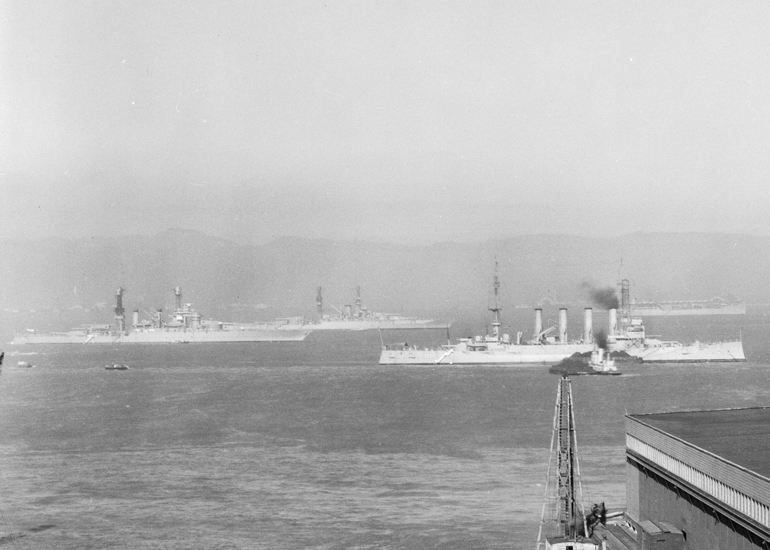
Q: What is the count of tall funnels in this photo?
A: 4